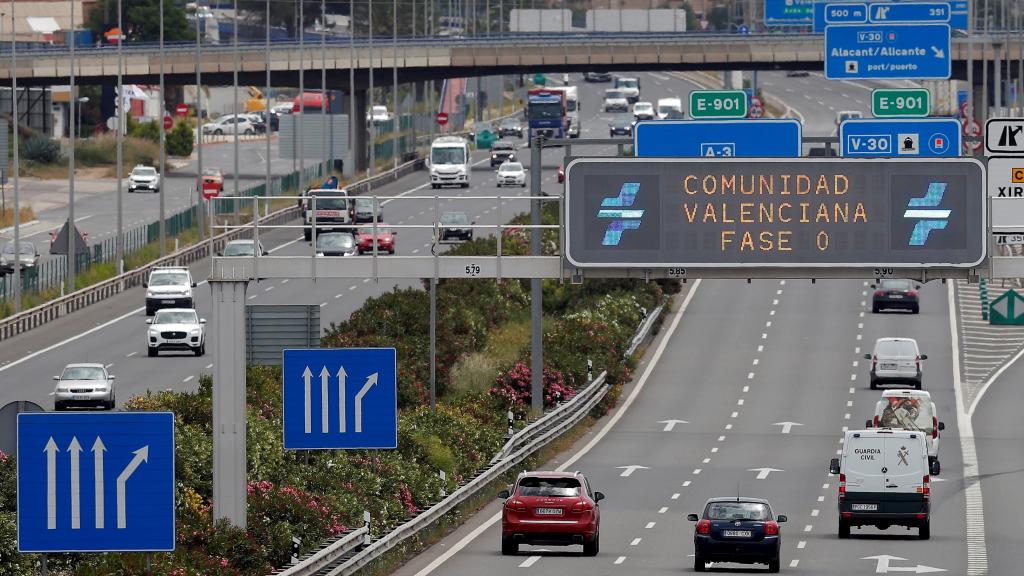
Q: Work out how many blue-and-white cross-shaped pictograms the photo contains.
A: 2